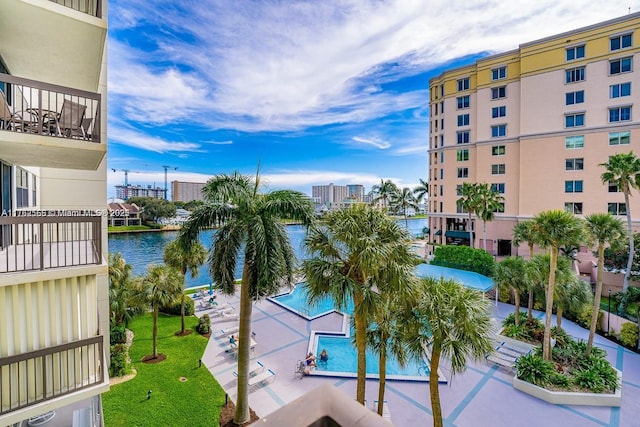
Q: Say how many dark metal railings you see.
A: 4